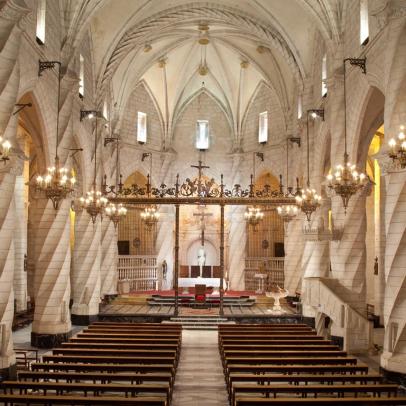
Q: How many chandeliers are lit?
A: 10